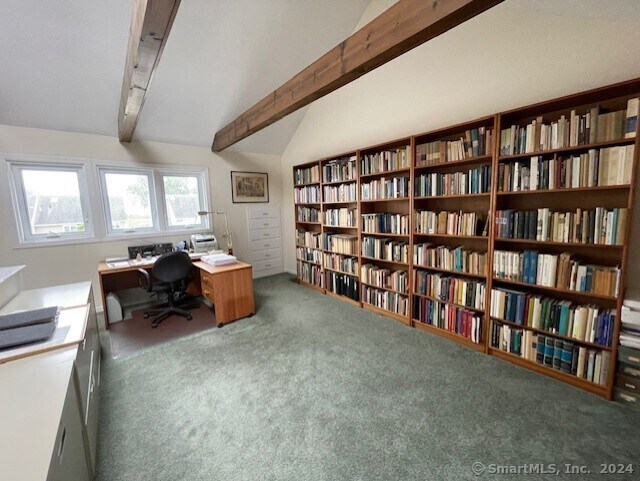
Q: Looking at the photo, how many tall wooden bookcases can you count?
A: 5